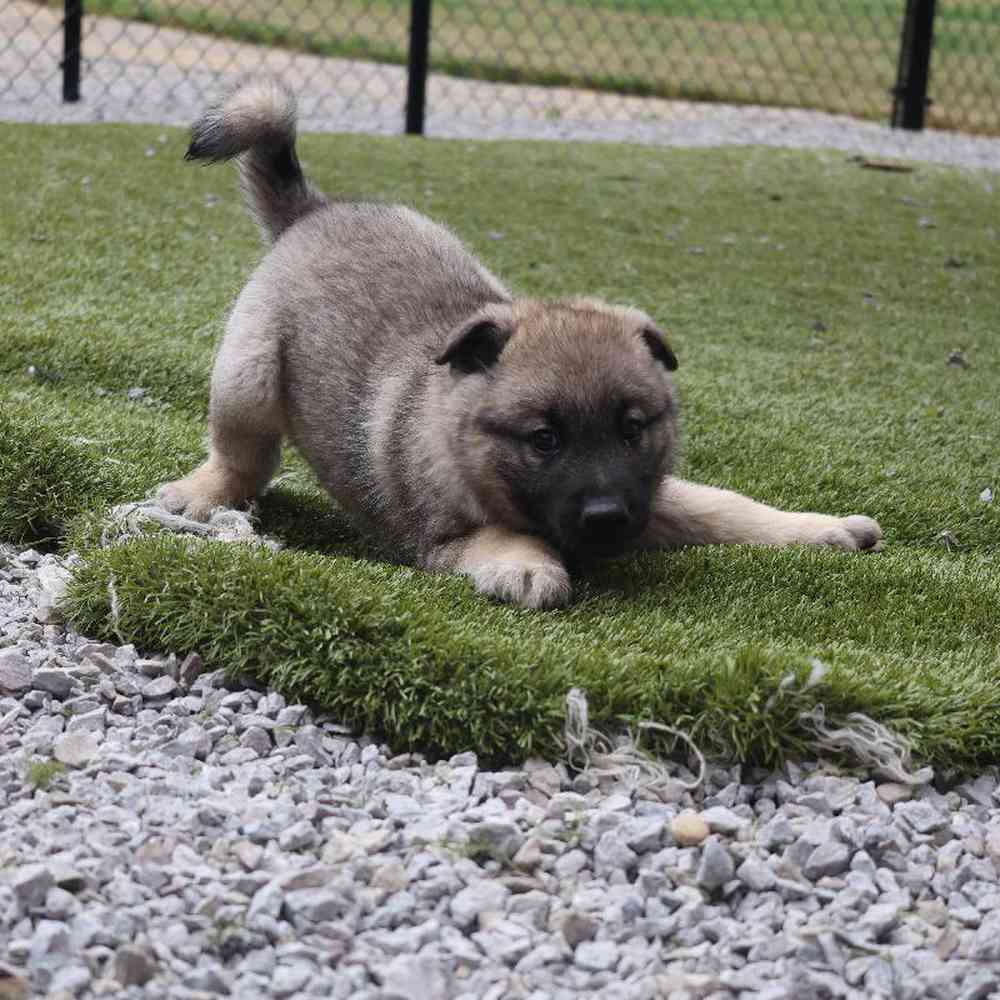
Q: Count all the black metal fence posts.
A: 3